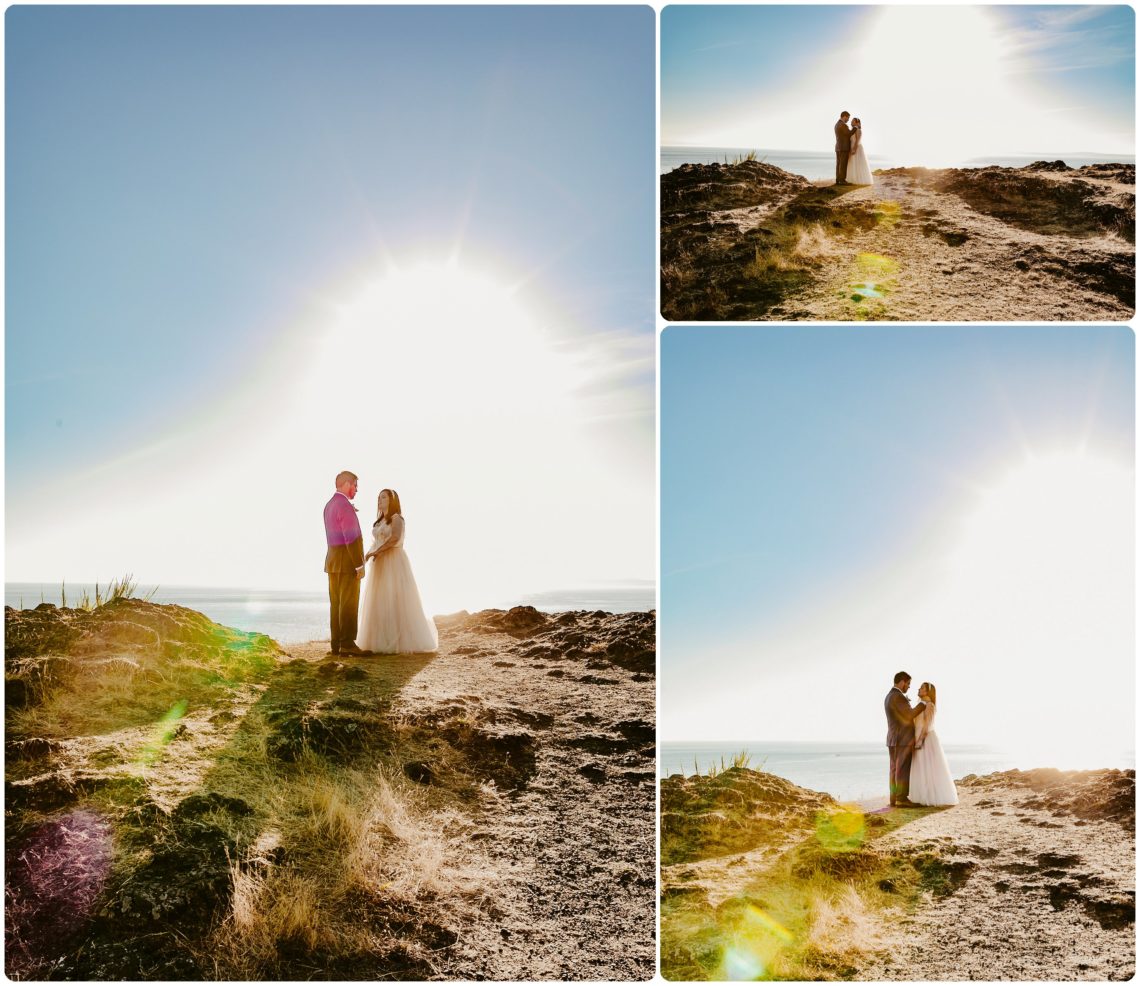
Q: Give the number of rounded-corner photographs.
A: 3